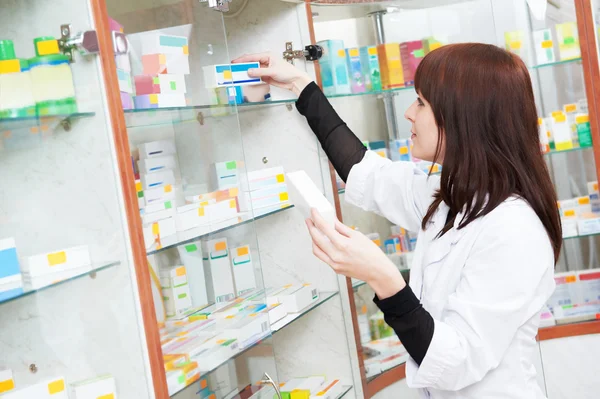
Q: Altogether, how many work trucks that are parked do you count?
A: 0